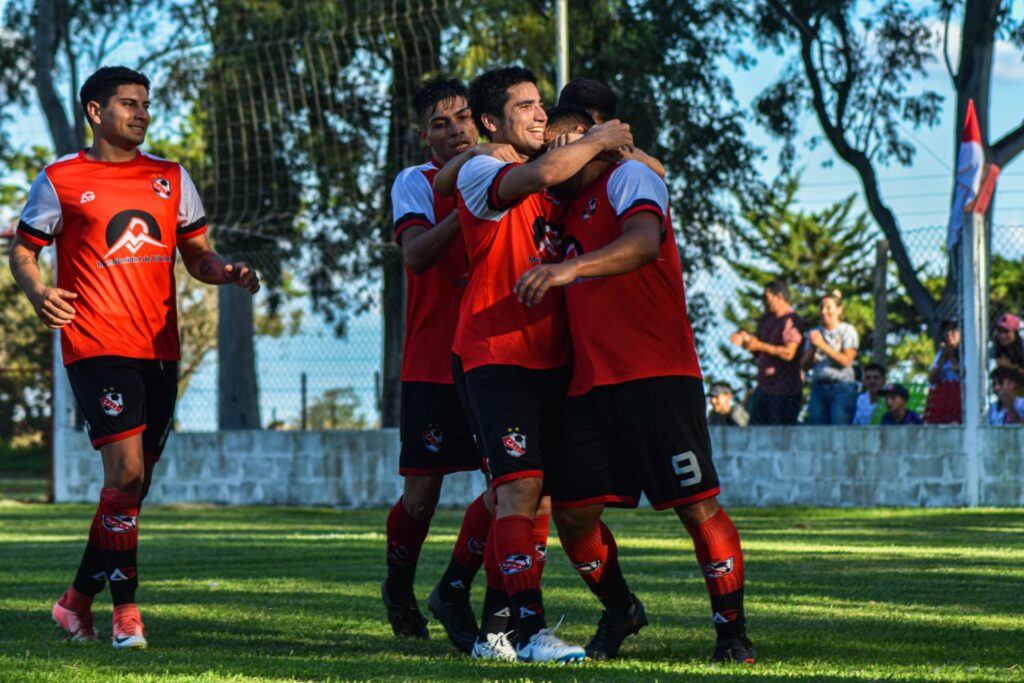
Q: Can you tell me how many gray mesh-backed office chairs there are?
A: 0